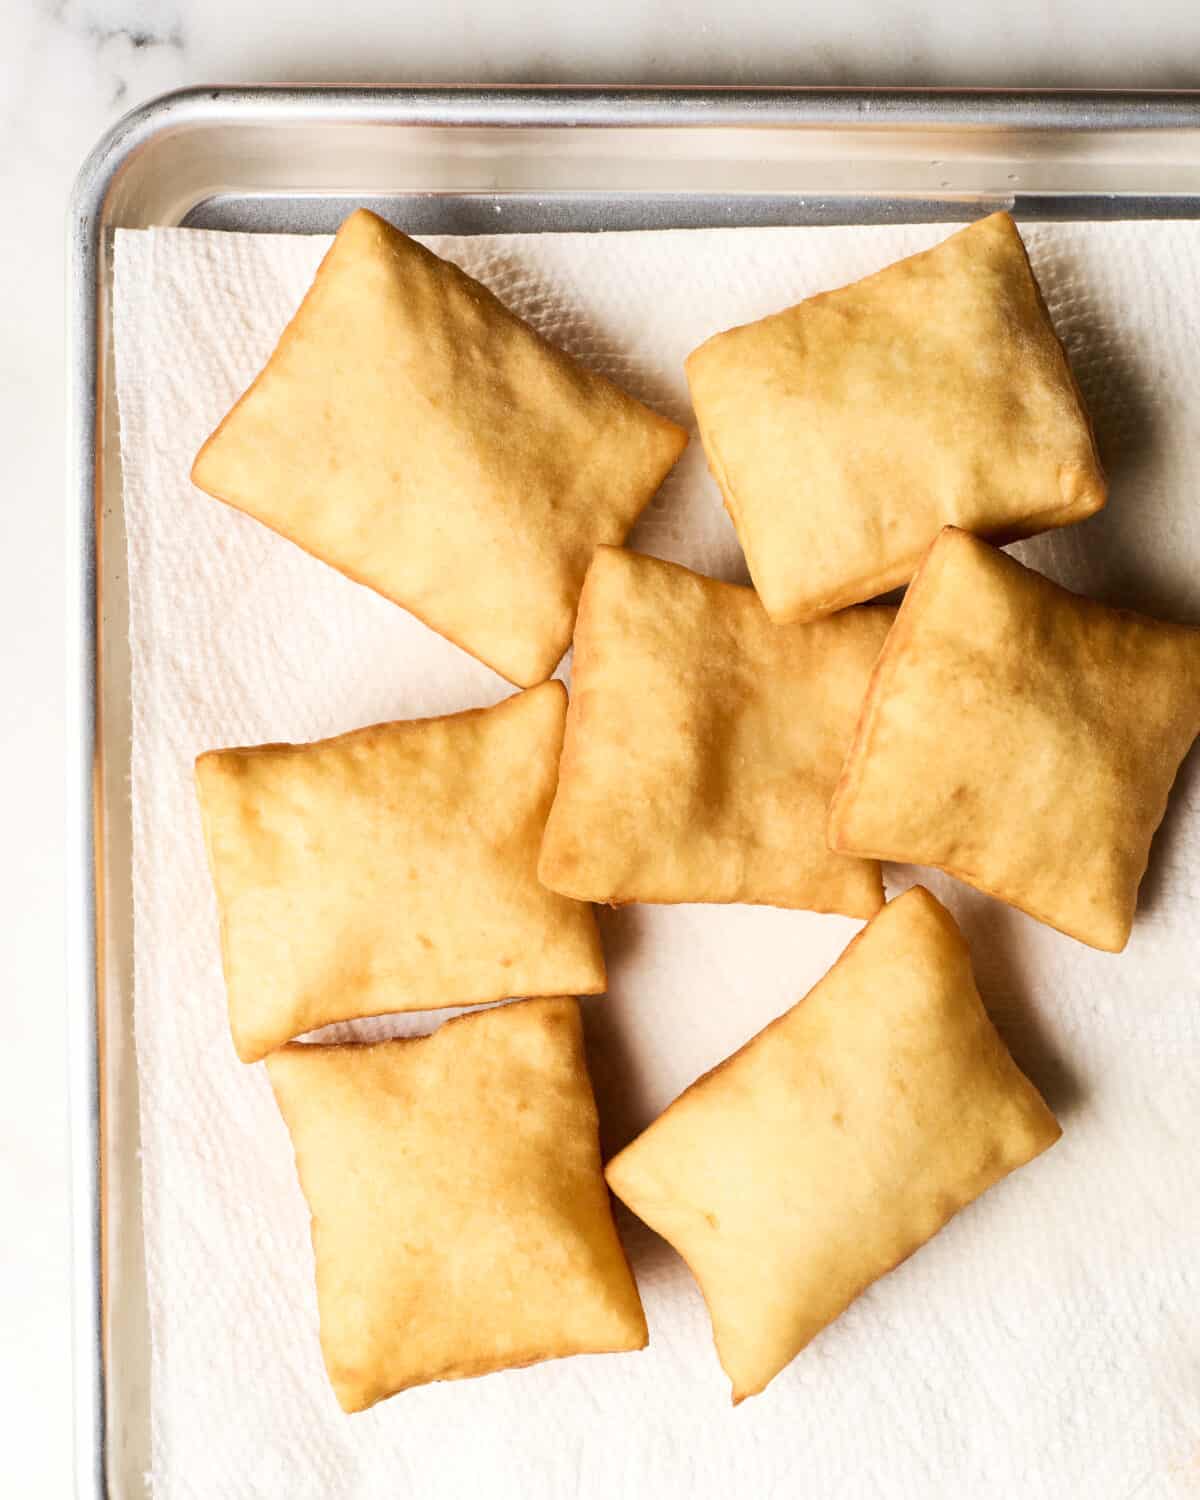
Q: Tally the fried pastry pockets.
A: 7